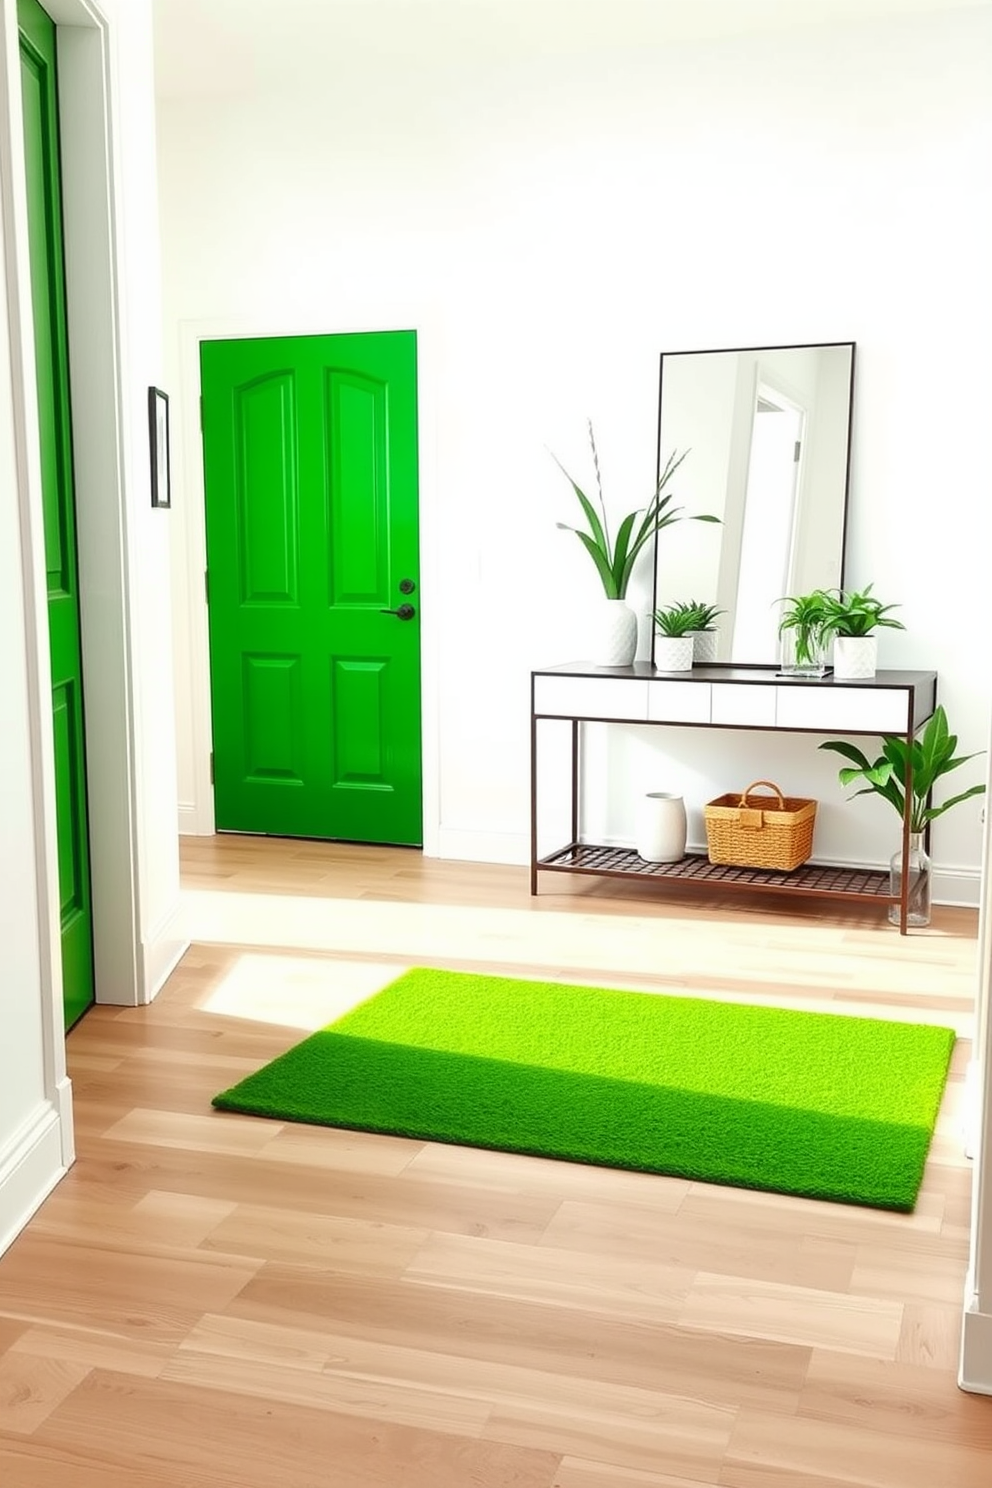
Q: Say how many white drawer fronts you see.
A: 4